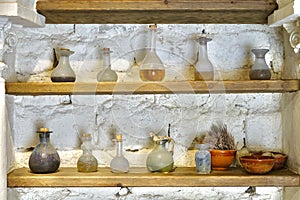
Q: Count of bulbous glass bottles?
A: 9